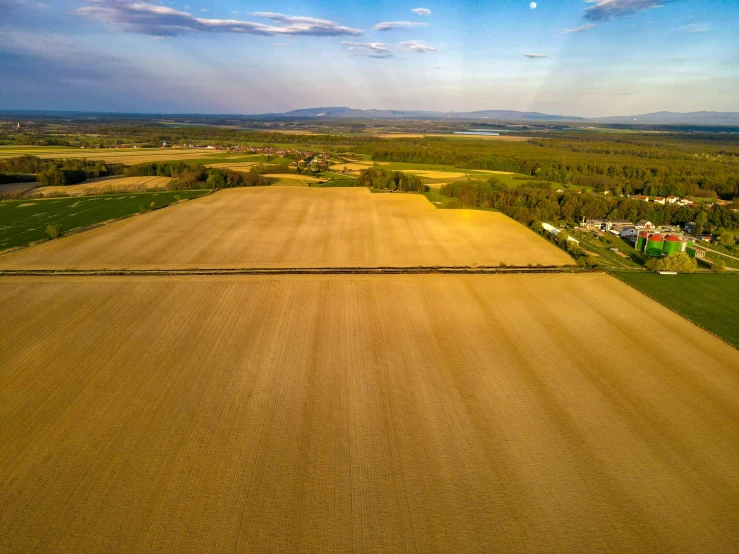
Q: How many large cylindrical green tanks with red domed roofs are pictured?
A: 3